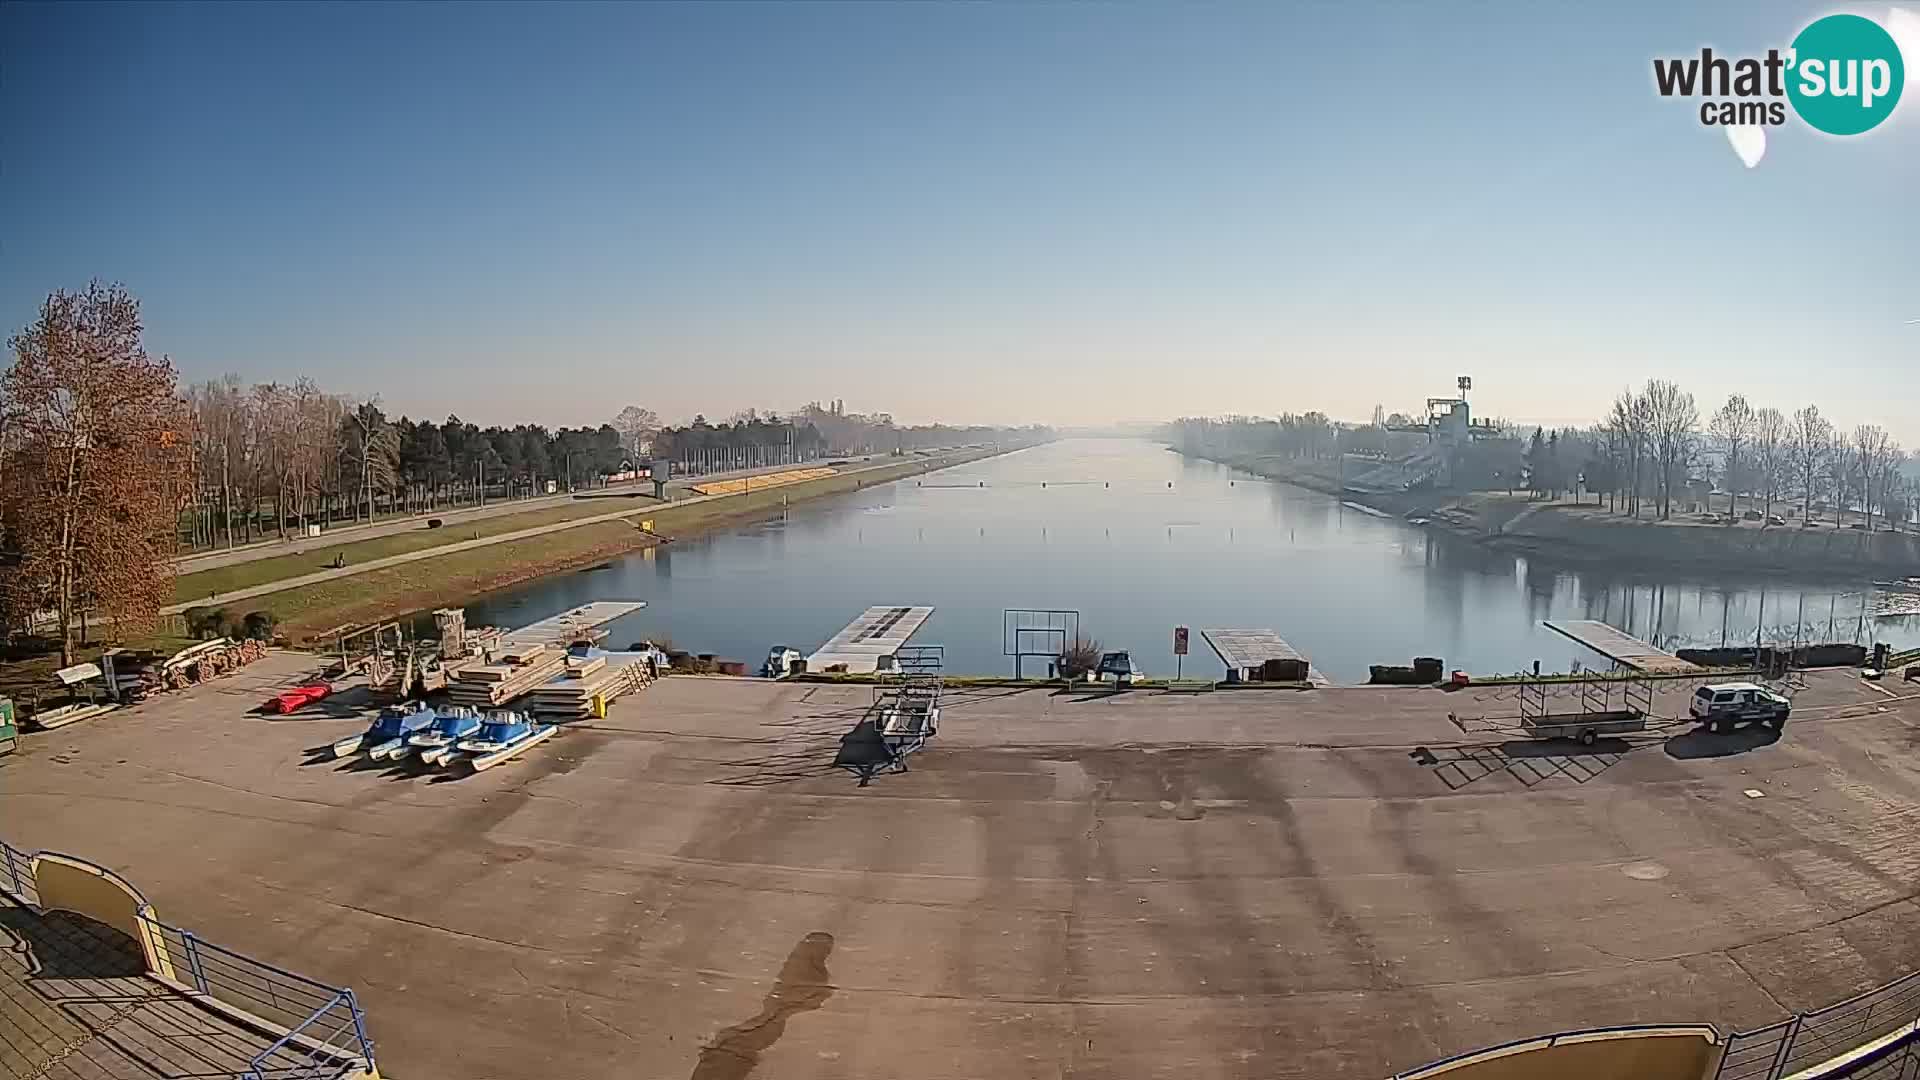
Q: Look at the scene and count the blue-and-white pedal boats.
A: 3